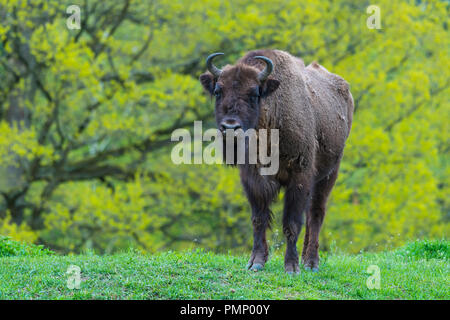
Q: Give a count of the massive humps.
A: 1